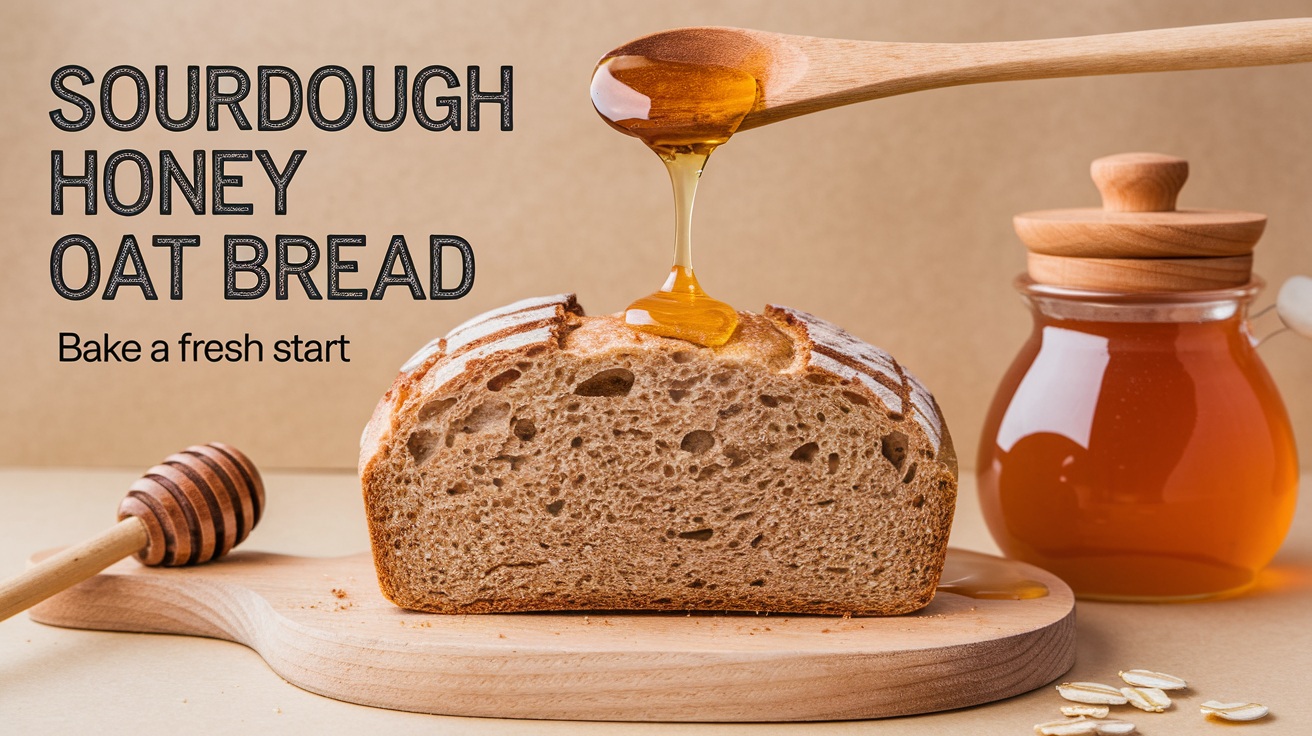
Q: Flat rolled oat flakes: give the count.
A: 7